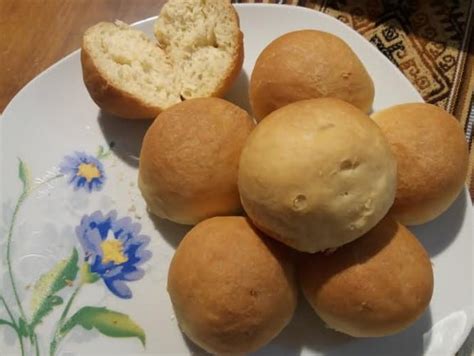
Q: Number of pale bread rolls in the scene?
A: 1